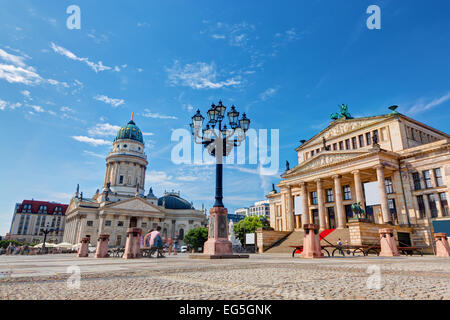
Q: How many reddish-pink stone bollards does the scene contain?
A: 6